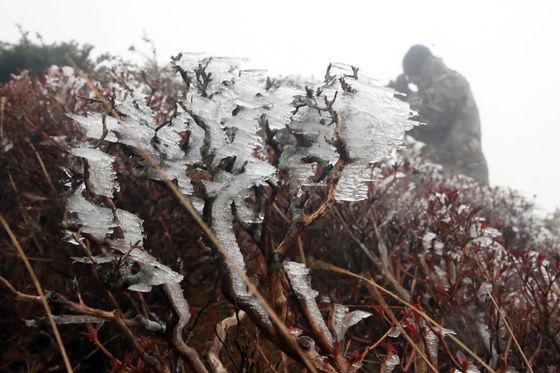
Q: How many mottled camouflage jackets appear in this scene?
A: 1